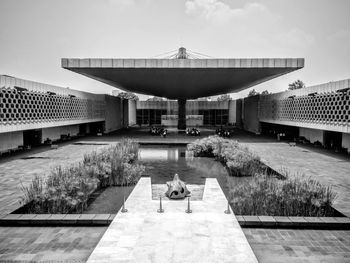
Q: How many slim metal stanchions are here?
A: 4